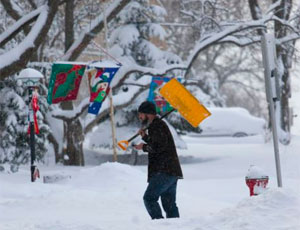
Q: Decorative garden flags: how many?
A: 3